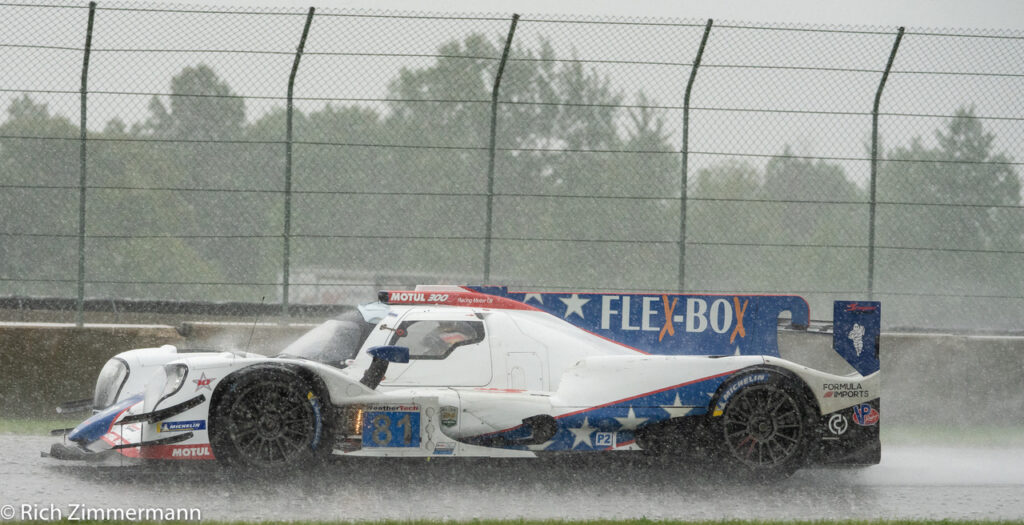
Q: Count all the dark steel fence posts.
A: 5